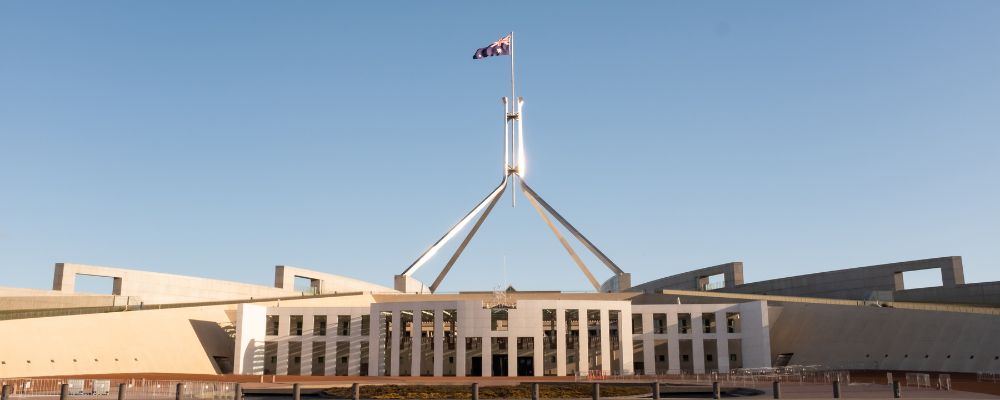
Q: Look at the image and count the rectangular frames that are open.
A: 4